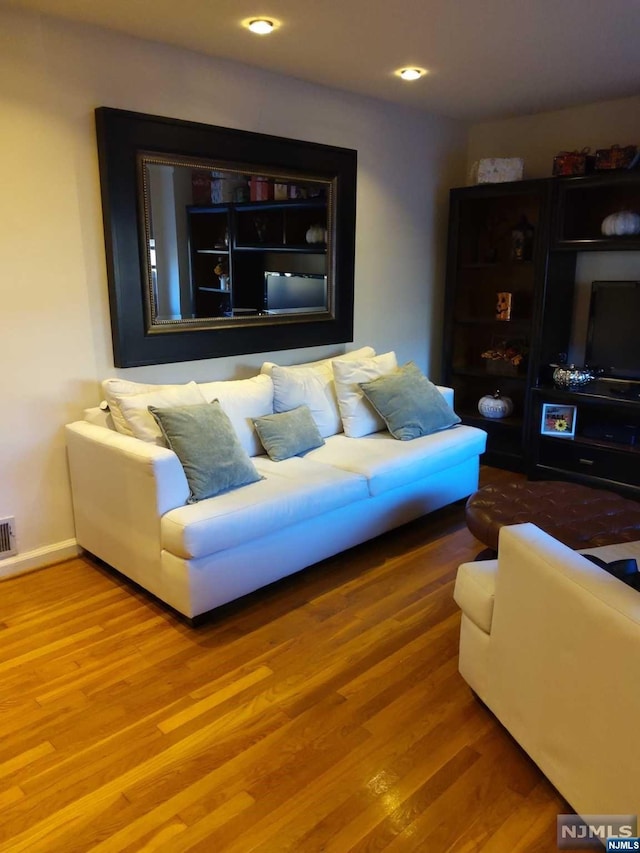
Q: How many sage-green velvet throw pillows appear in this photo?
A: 3